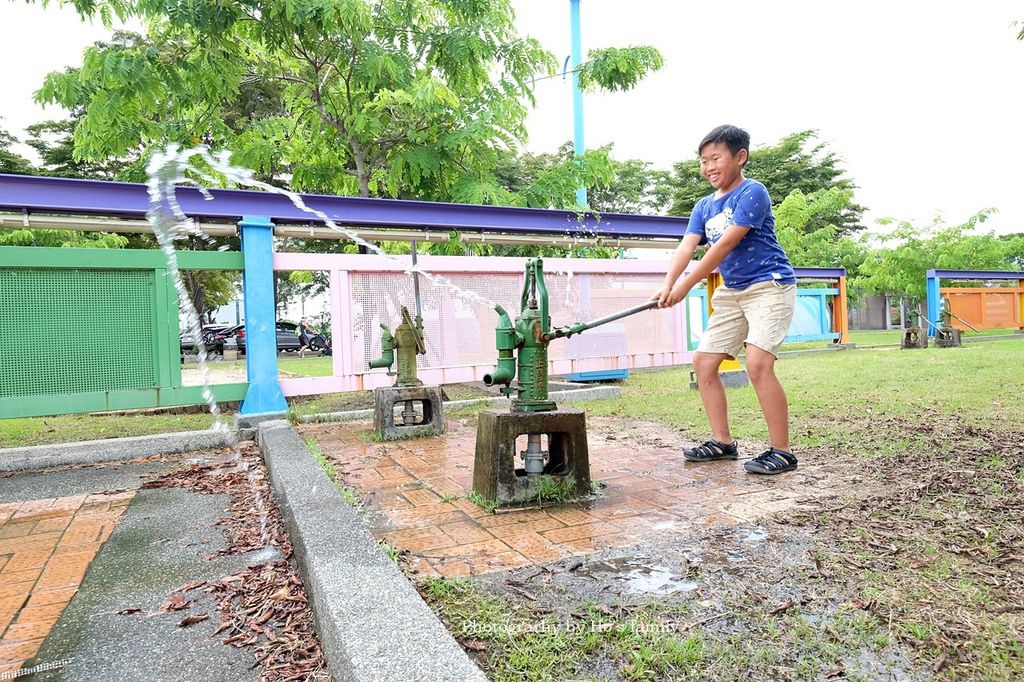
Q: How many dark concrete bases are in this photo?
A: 4